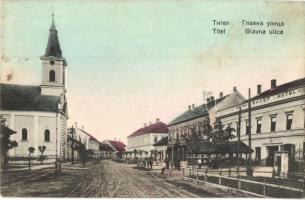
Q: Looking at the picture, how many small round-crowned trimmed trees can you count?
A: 2